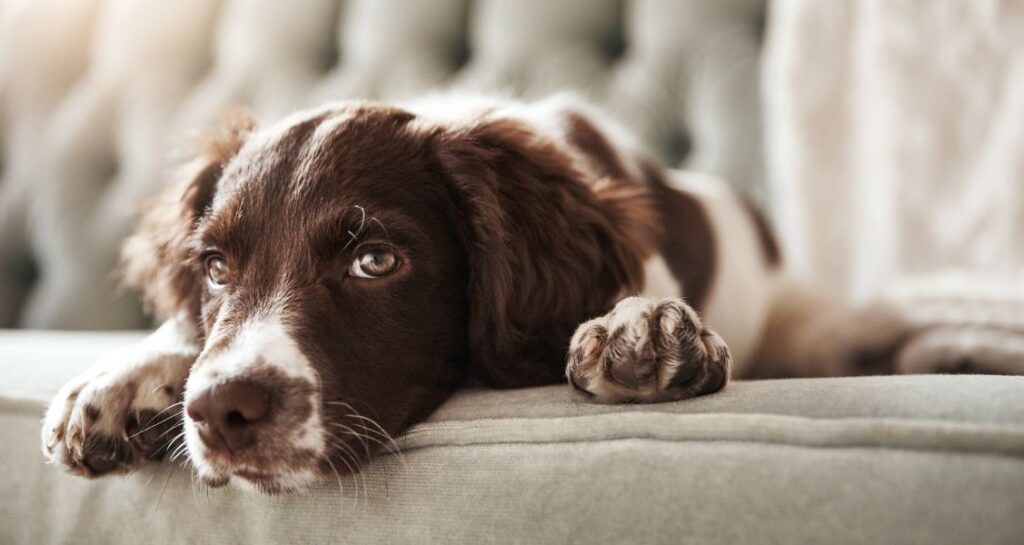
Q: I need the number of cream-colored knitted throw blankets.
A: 1